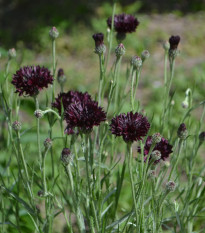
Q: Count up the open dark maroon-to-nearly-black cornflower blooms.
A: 6